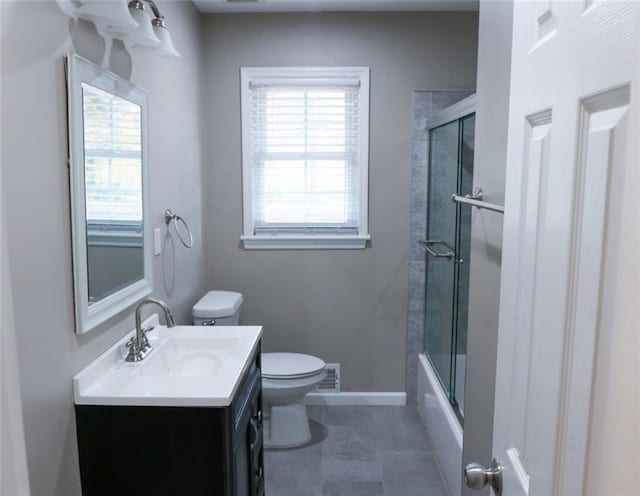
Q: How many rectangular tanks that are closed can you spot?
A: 1